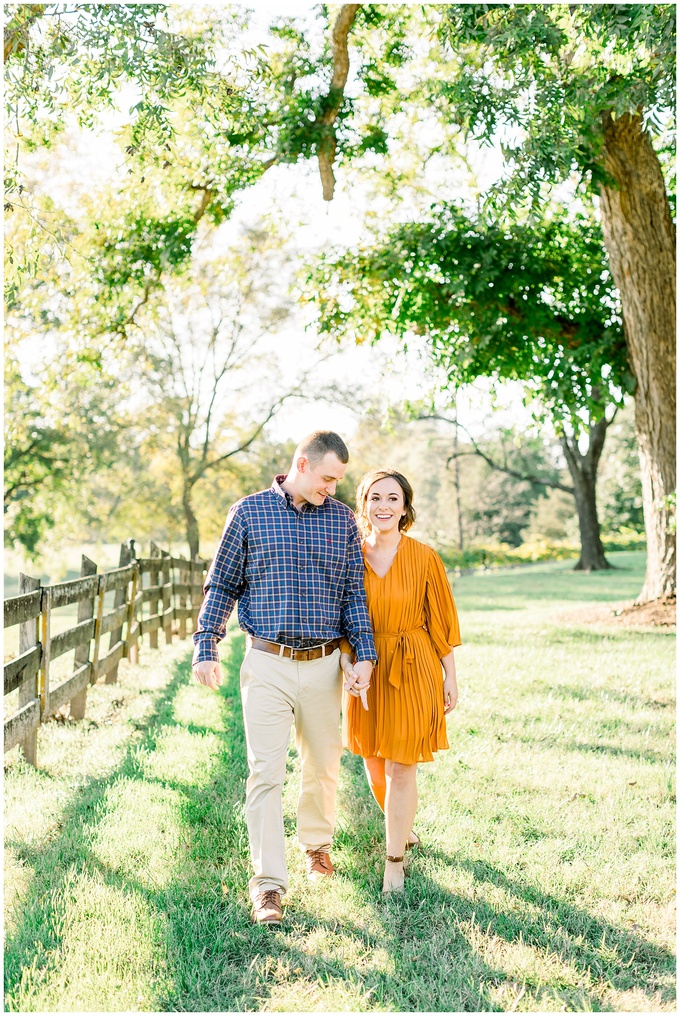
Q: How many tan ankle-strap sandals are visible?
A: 2